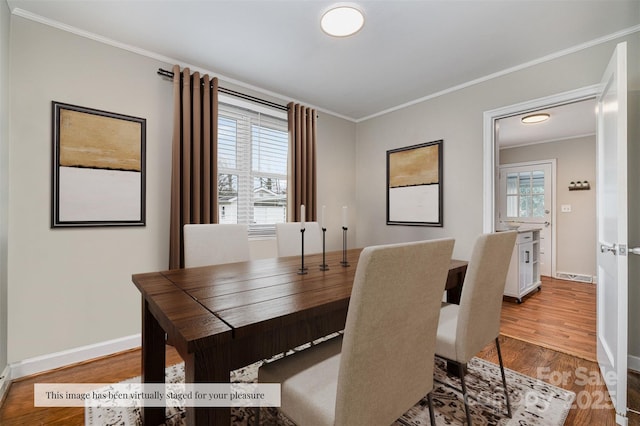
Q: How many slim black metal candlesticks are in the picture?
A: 3